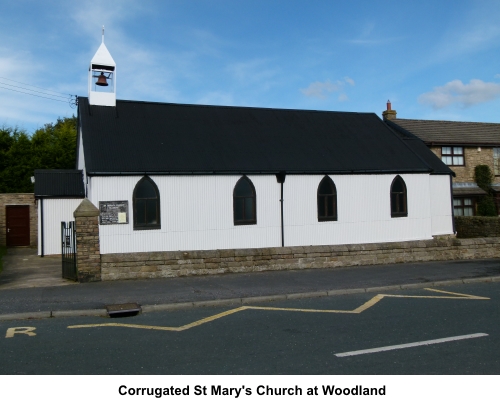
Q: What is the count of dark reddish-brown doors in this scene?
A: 1